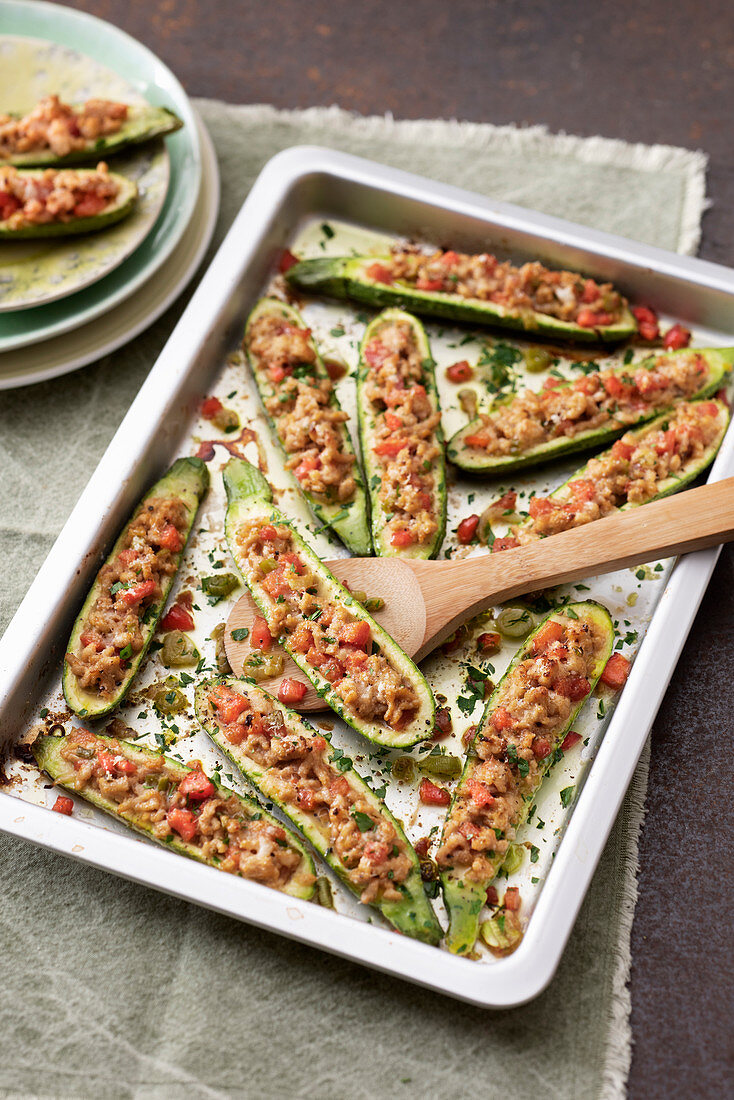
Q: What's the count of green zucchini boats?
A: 12